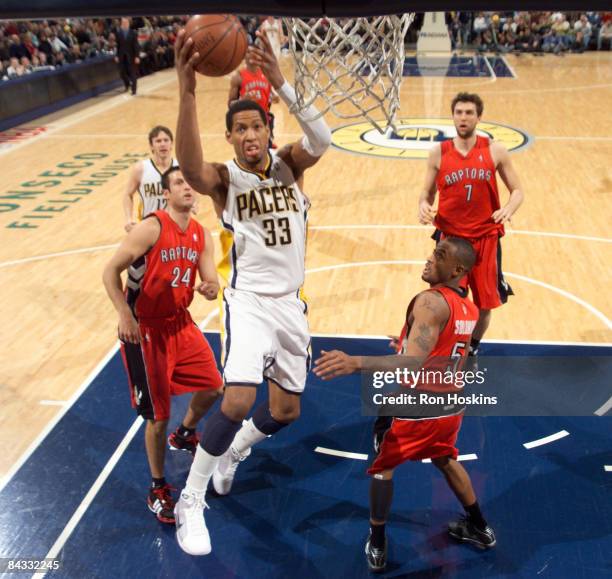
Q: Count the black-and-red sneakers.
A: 2